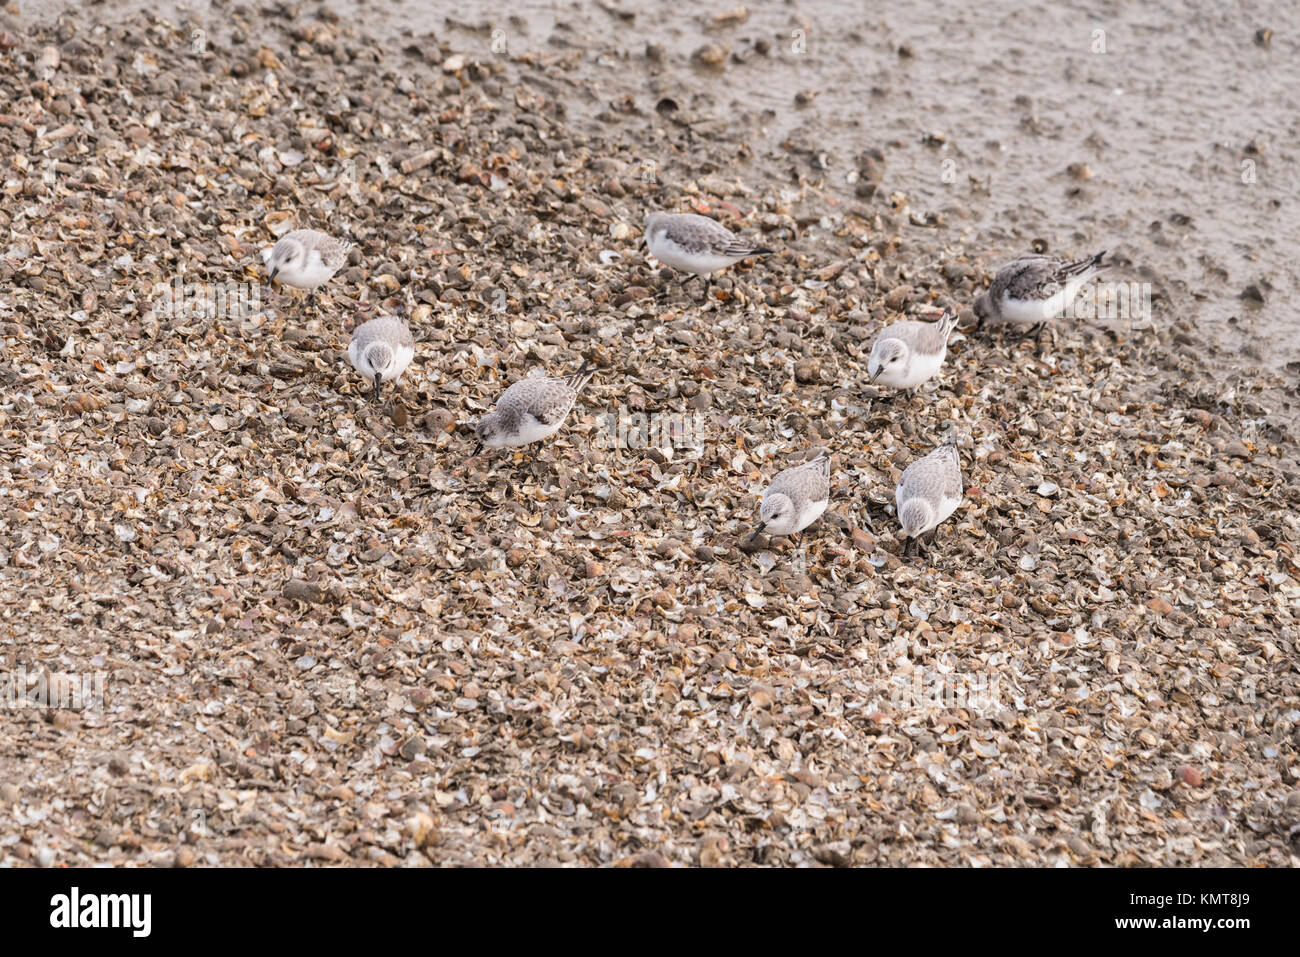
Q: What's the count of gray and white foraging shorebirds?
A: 8